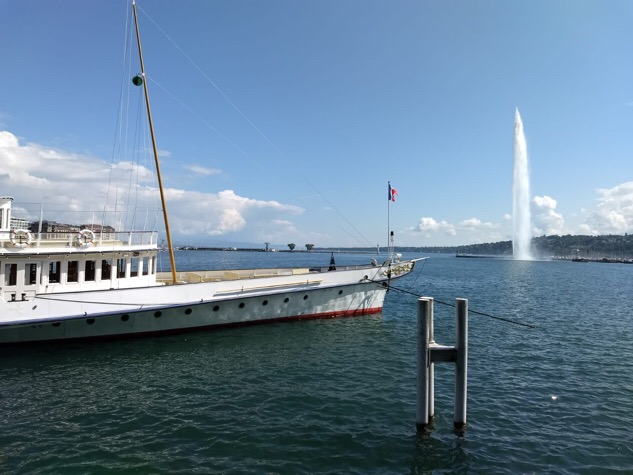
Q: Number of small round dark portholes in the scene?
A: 11